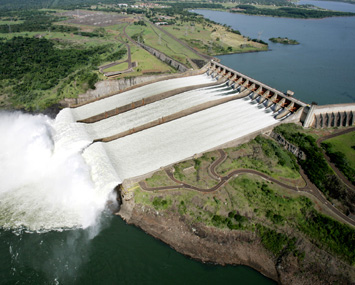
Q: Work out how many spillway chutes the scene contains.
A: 3